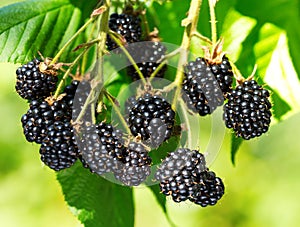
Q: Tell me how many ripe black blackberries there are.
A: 14